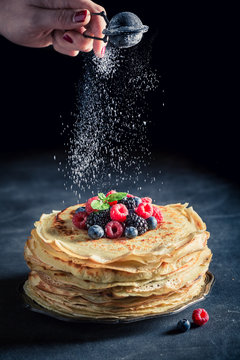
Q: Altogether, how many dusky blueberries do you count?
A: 6